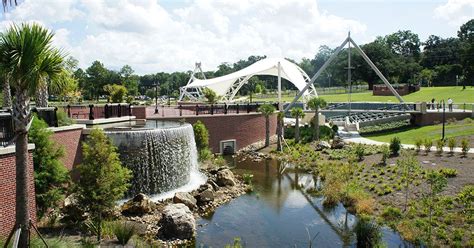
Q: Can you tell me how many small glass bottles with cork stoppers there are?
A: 0